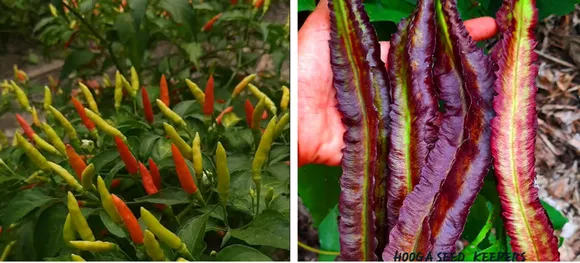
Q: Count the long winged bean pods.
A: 4